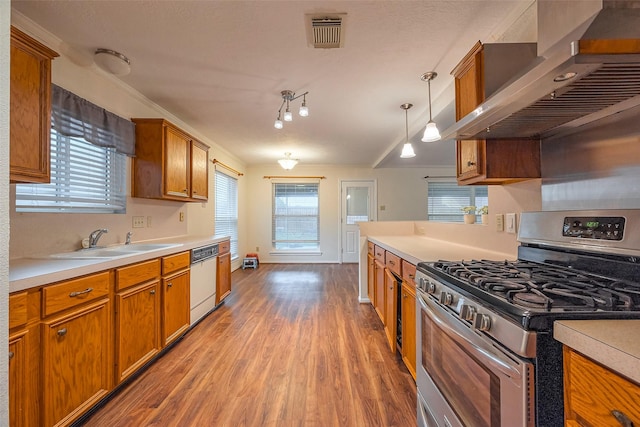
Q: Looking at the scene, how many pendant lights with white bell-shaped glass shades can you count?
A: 2